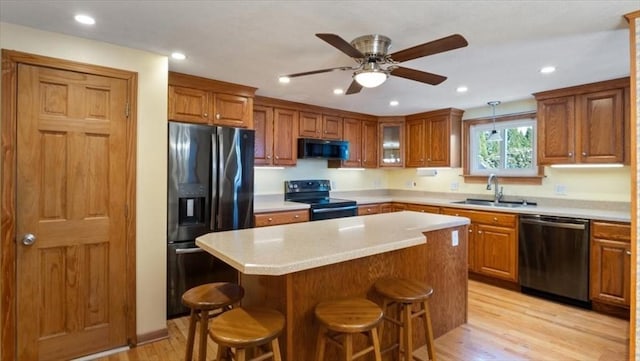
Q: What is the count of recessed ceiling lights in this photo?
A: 7